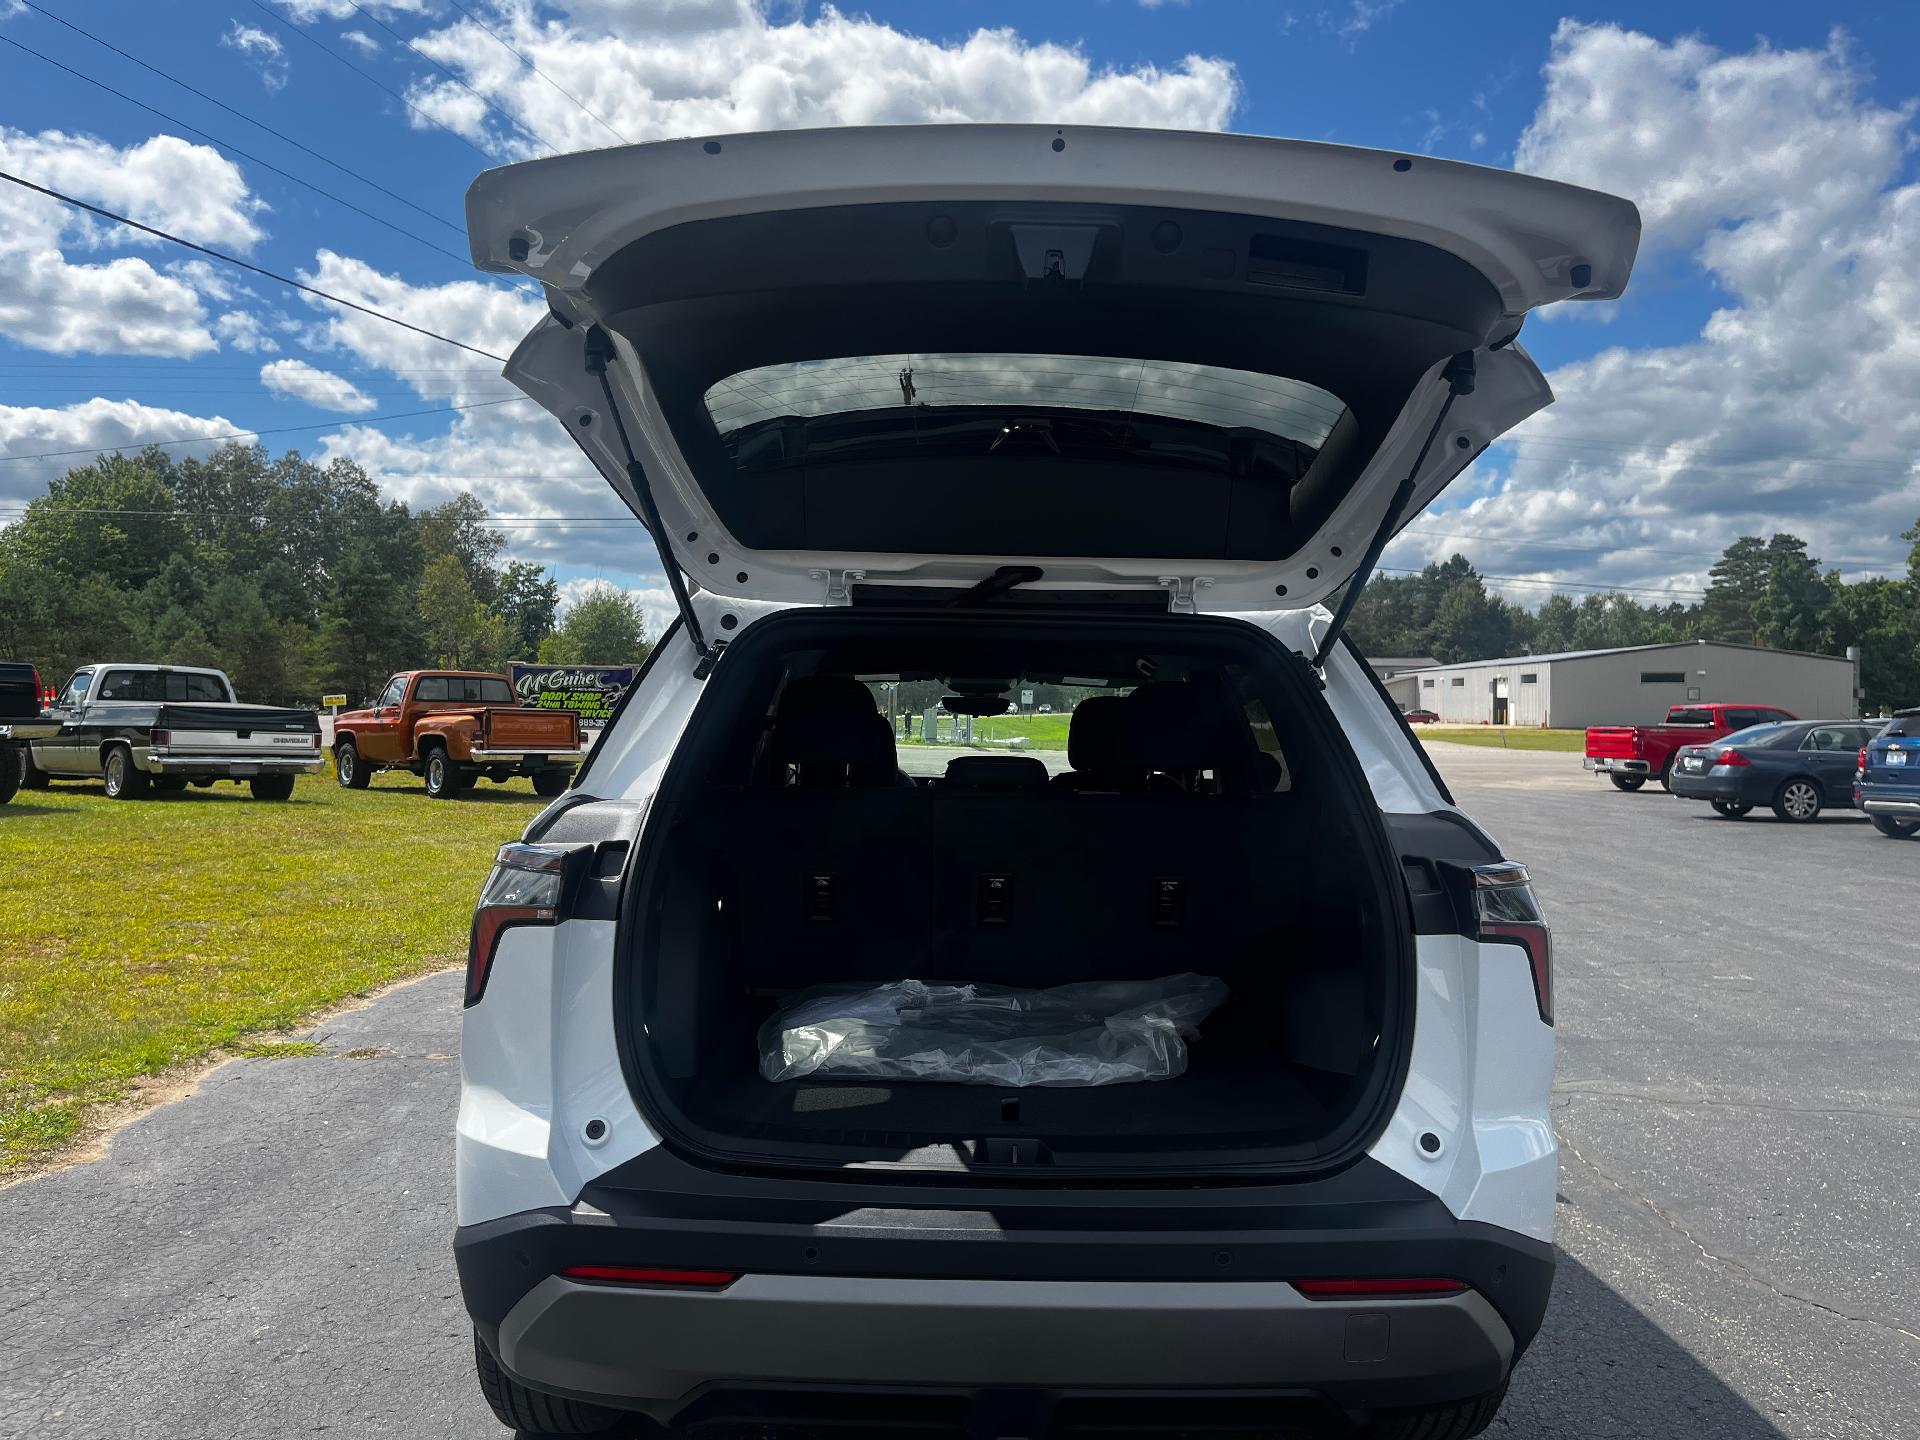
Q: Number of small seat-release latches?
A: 3